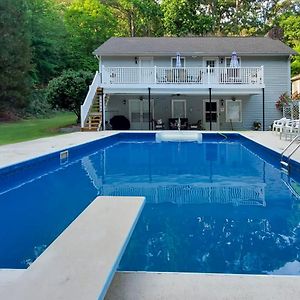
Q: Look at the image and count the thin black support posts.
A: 4